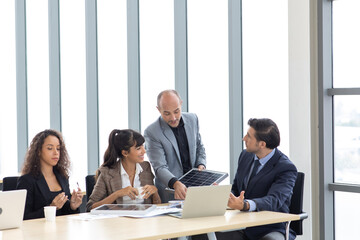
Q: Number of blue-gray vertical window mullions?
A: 6